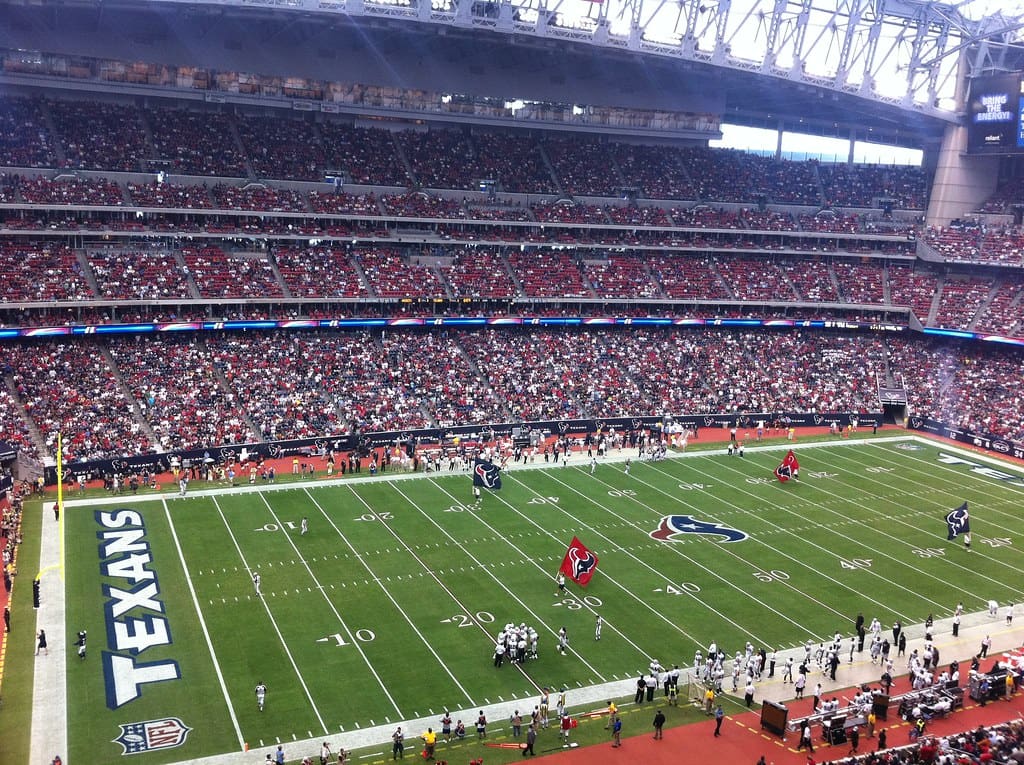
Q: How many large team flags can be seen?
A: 4